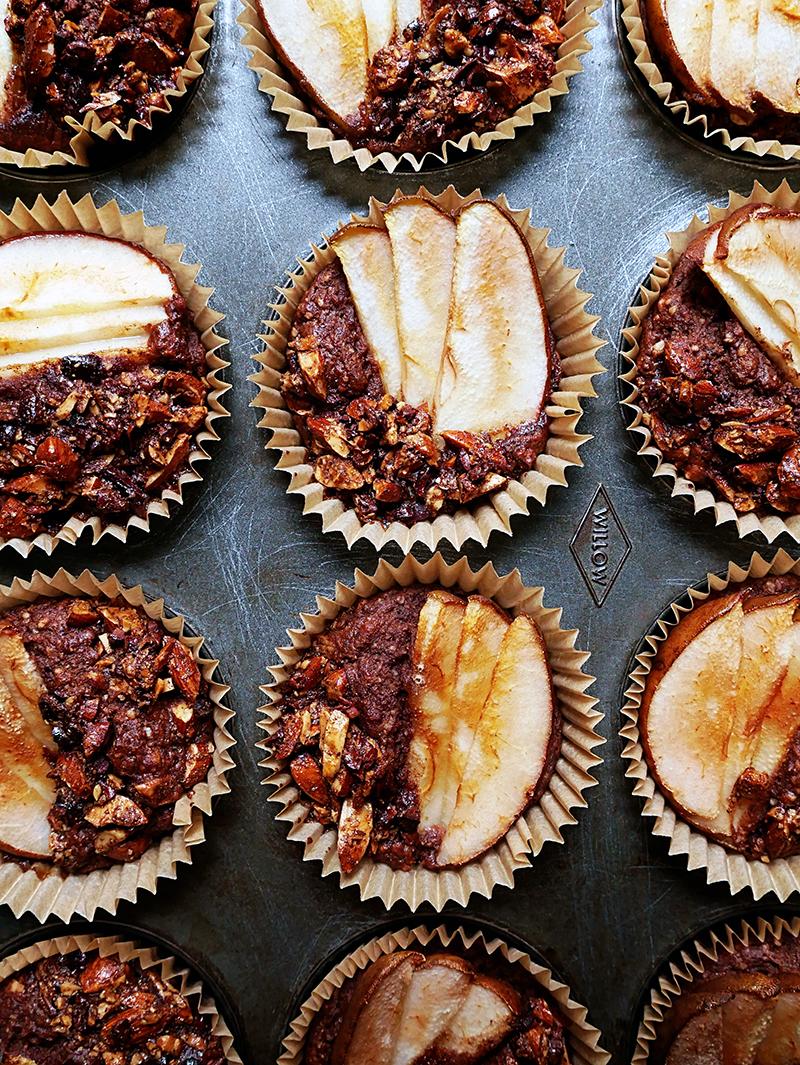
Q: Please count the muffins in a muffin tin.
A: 12